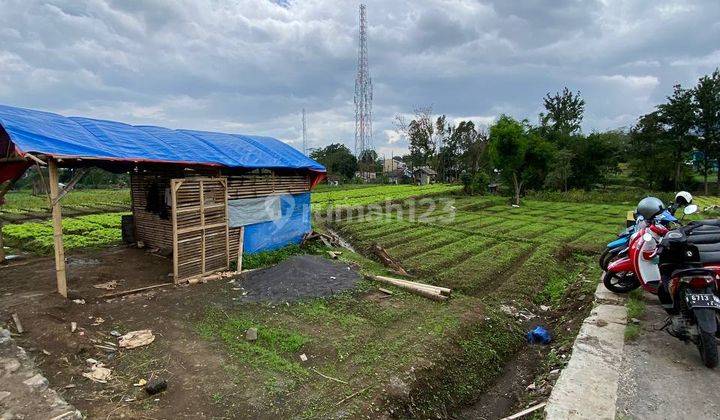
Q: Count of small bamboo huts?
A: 1